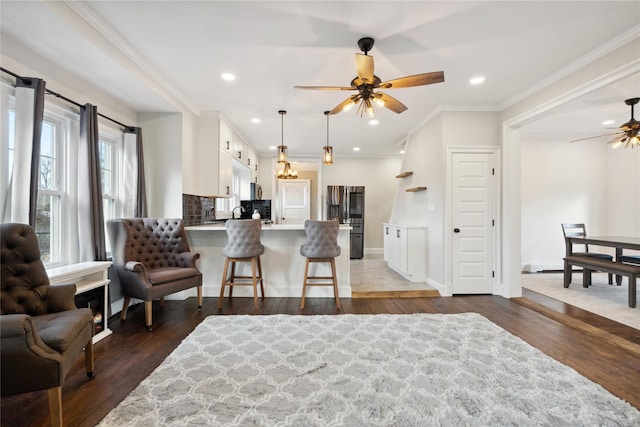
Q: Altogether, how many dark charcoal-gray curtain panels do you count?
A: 3